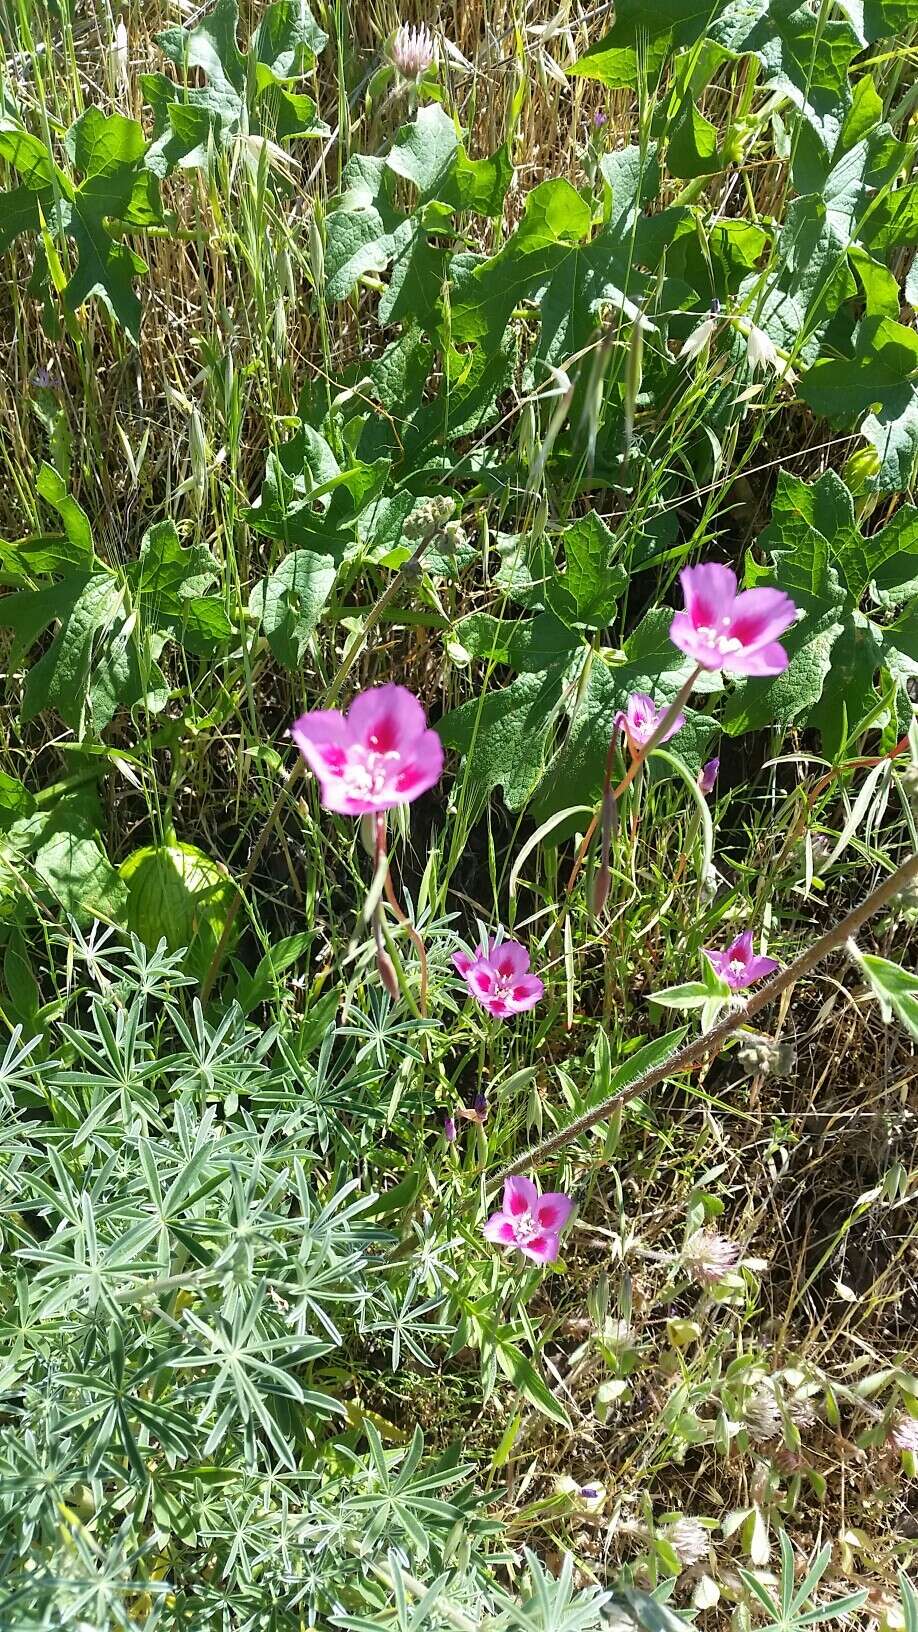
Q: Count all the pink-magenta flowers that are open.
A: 6